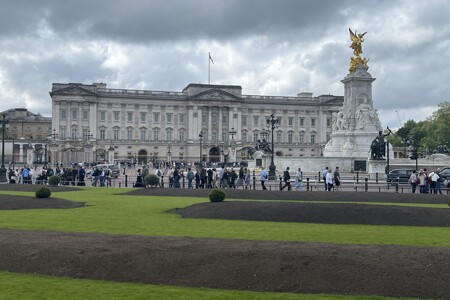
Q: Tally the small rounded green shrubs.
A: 4